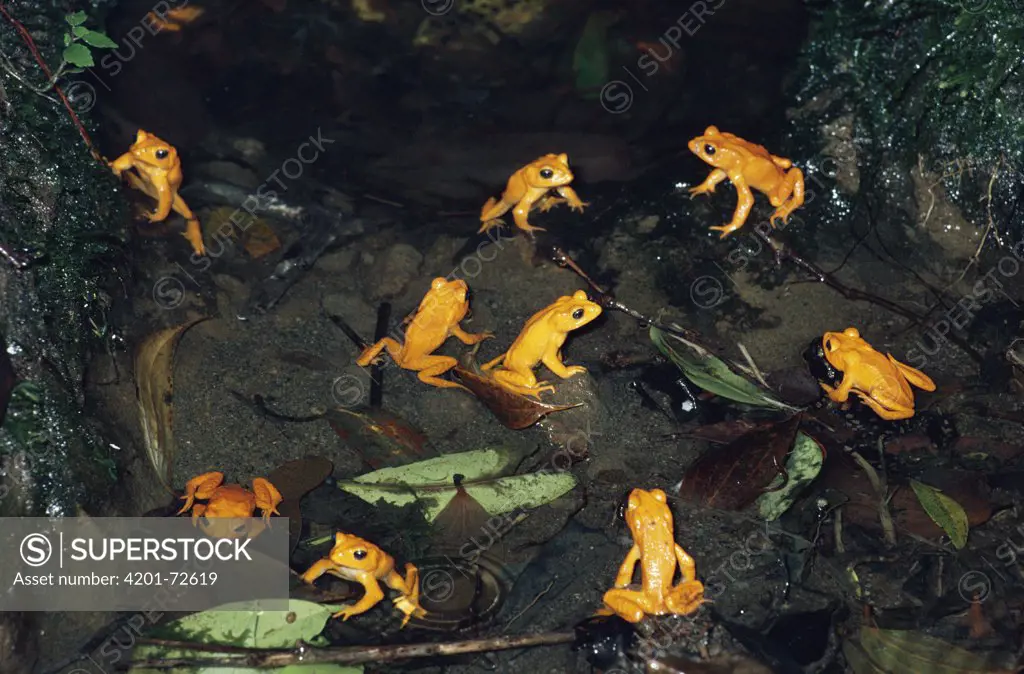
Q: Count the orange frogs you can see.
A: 9